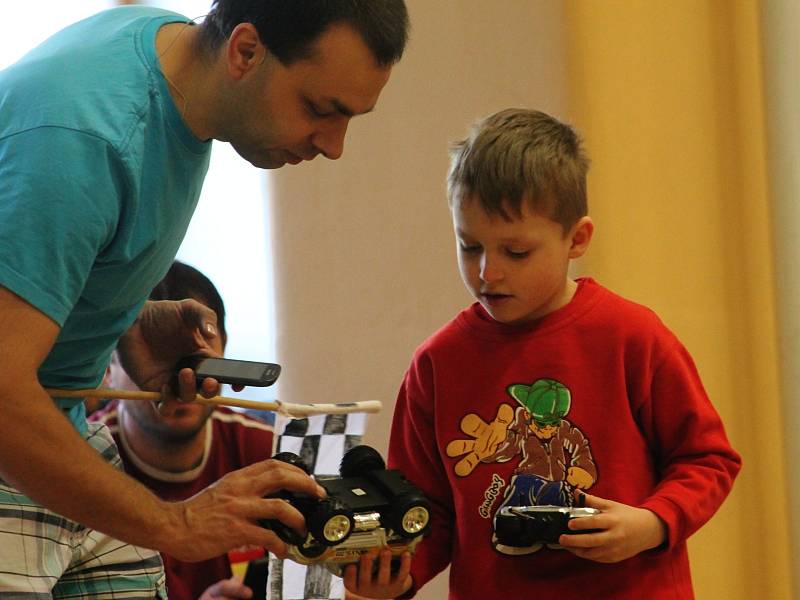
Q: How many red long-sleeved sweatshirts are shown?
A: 1